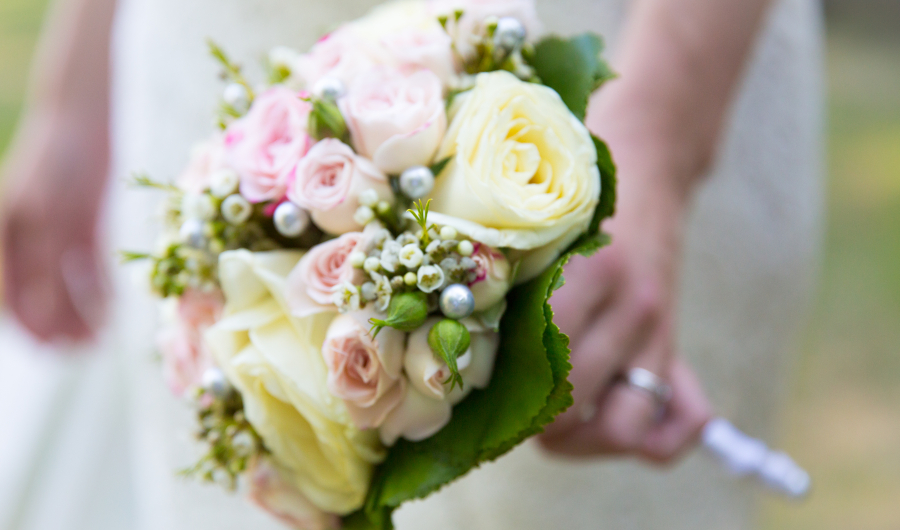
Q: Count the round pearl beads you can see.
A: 8